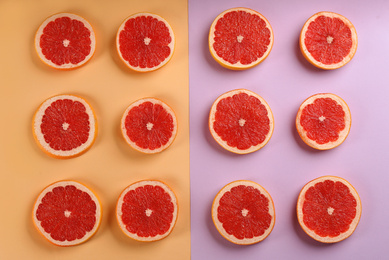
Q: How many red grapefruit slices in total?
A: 12